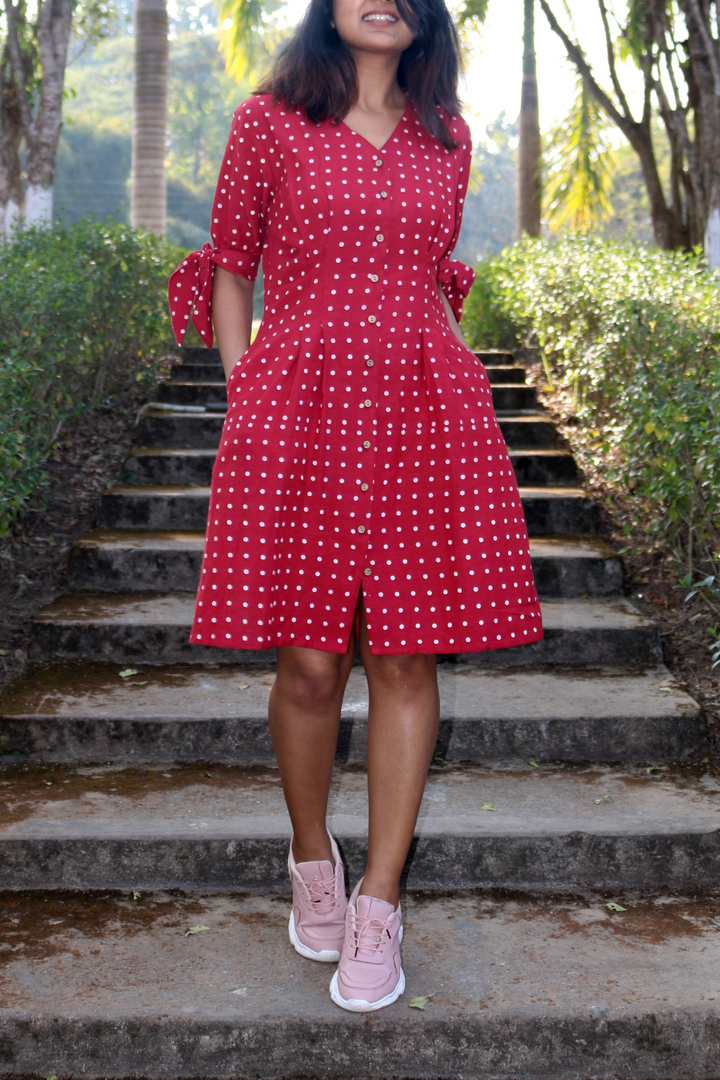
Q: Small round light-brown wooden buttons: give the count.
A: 11